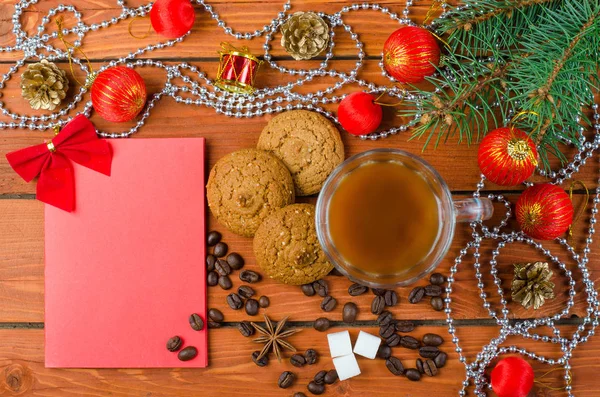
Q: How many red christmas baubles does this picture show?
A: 7